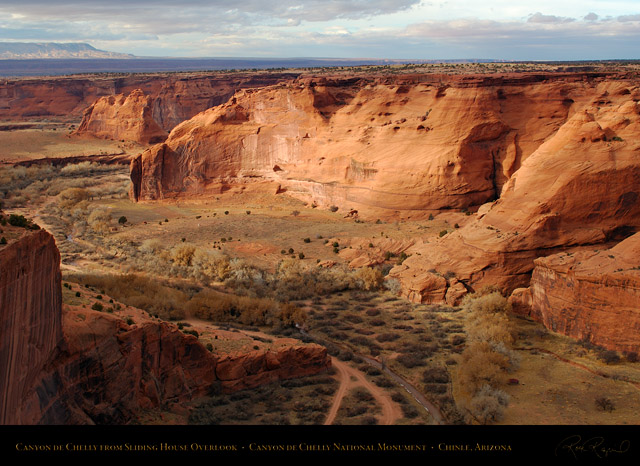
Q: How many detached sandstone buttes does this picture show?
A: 1